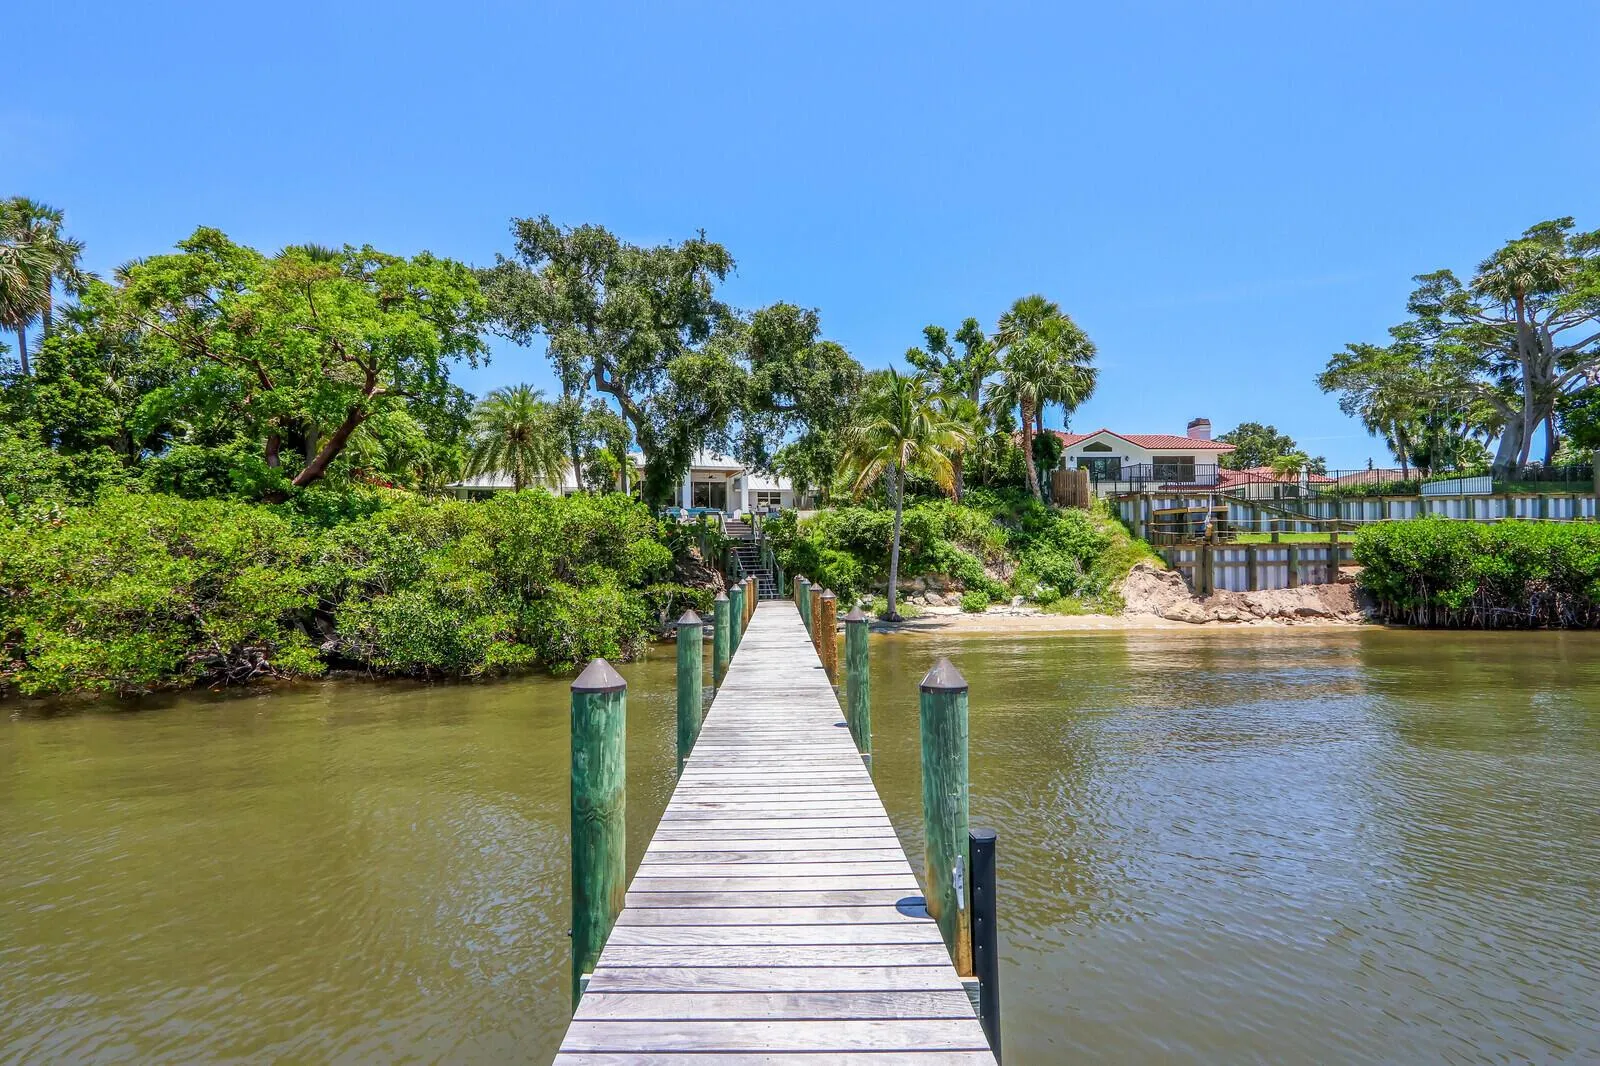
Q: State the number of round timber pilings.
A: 14